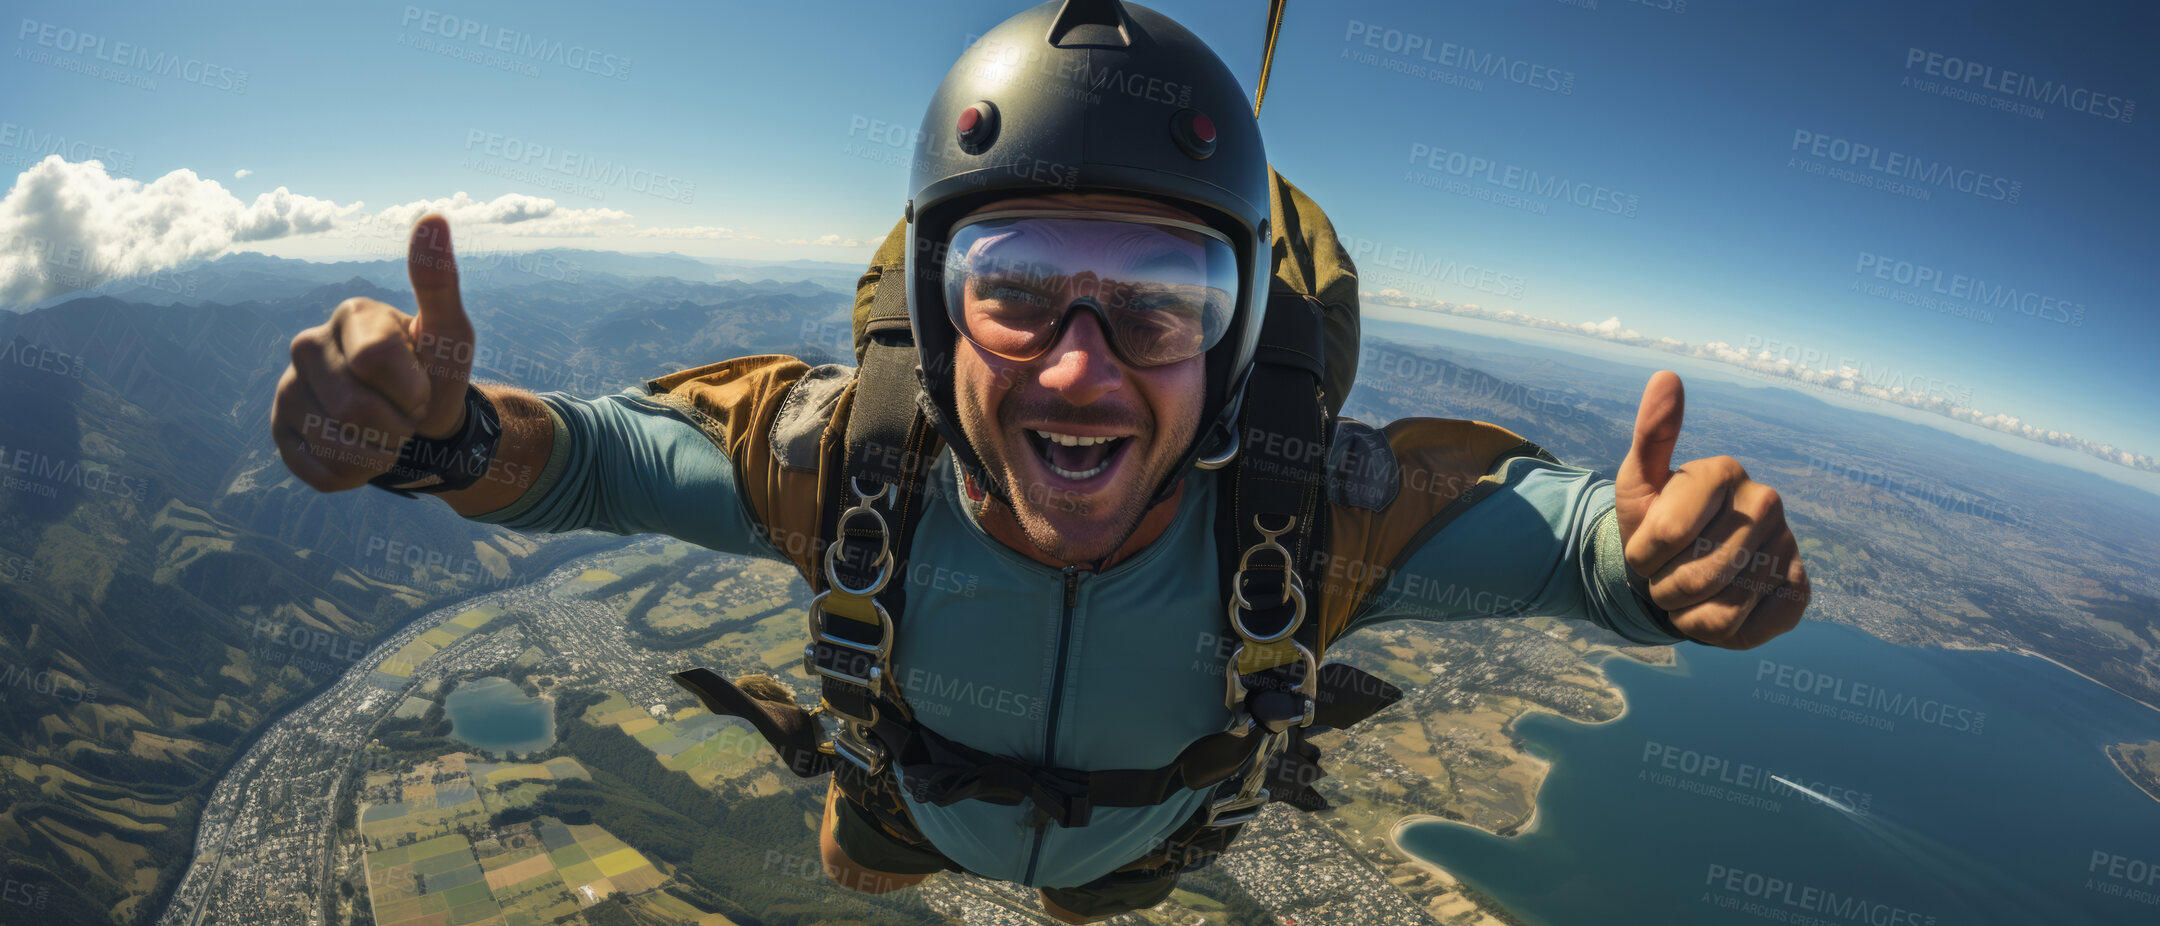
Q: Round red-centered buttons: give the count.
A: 2